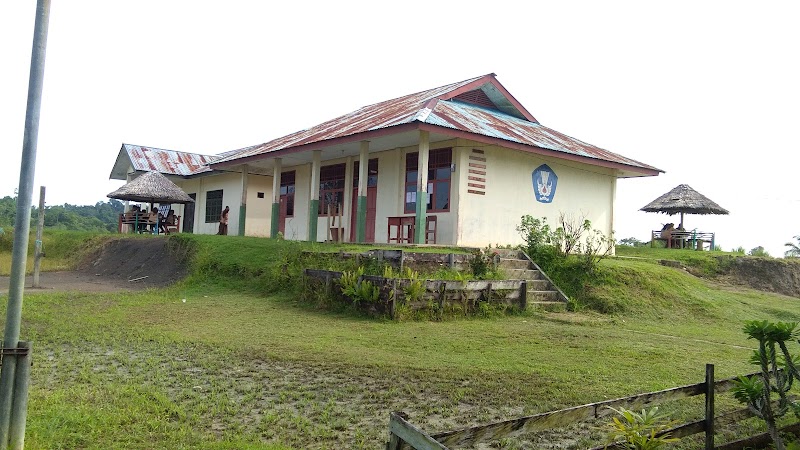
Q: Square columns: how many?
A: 5